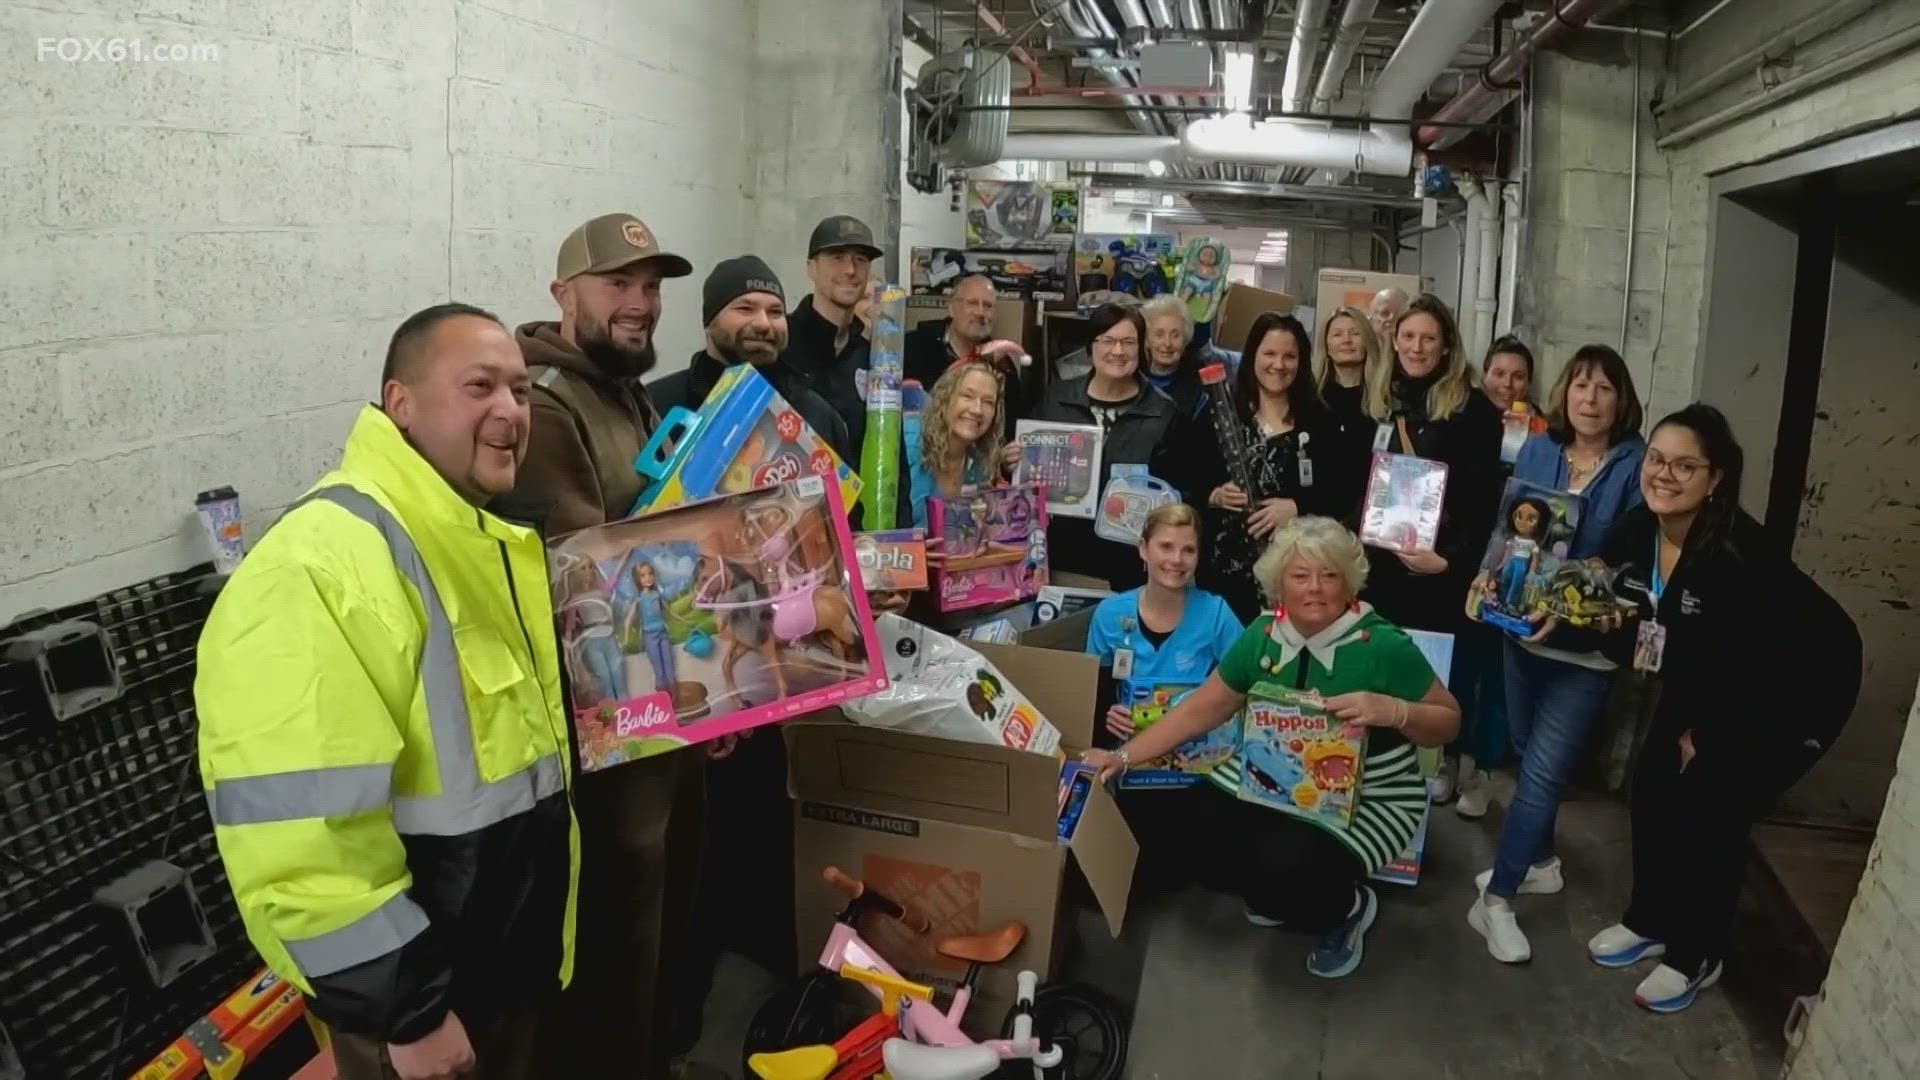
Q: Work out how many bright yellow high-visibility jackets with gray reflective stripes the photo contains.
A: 1